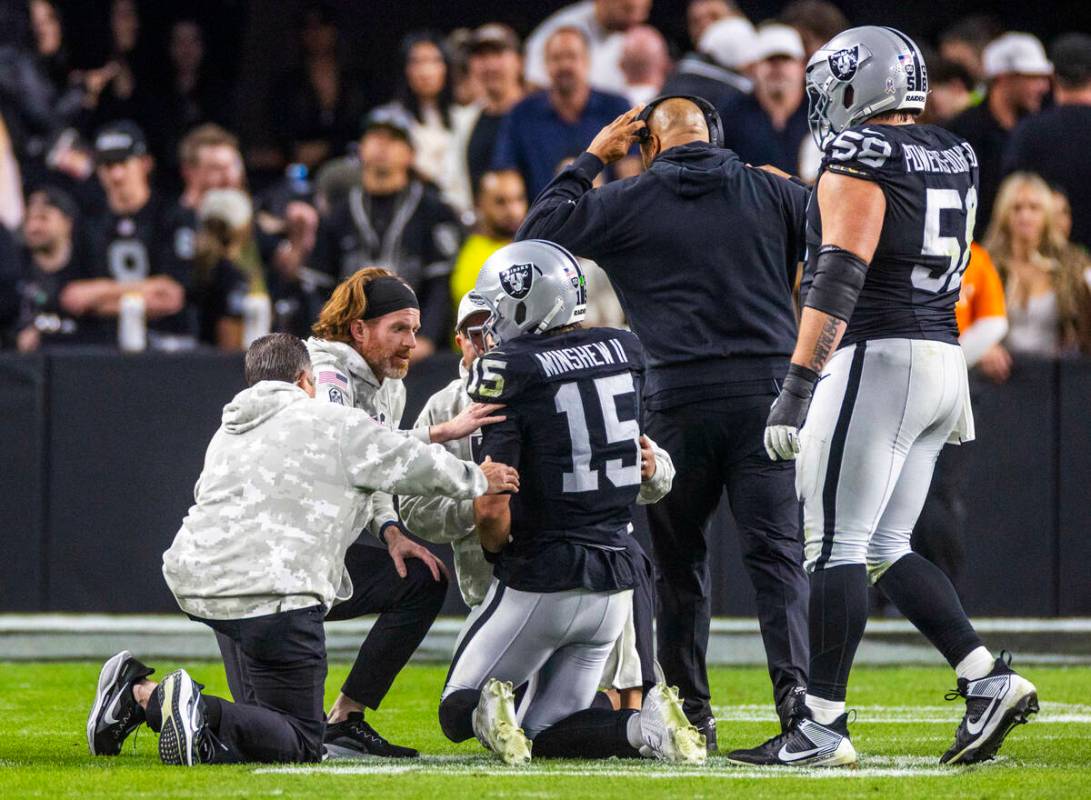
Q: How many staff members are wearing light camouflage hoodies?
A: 3